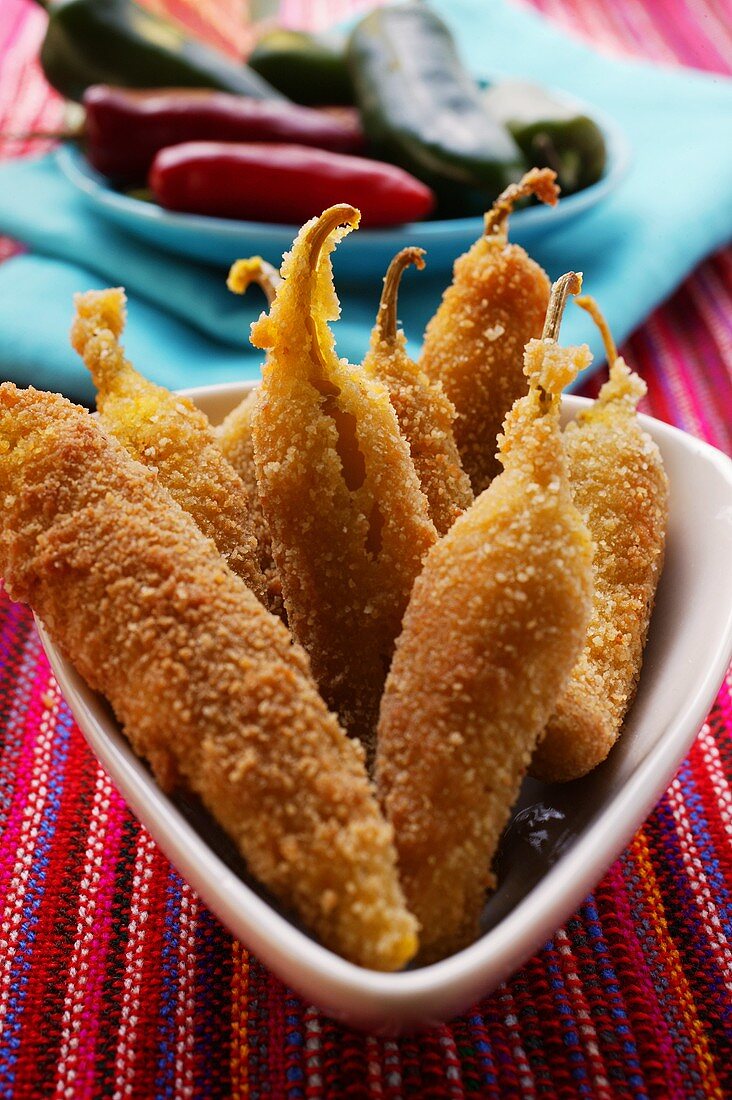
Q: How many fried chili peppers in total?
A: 8